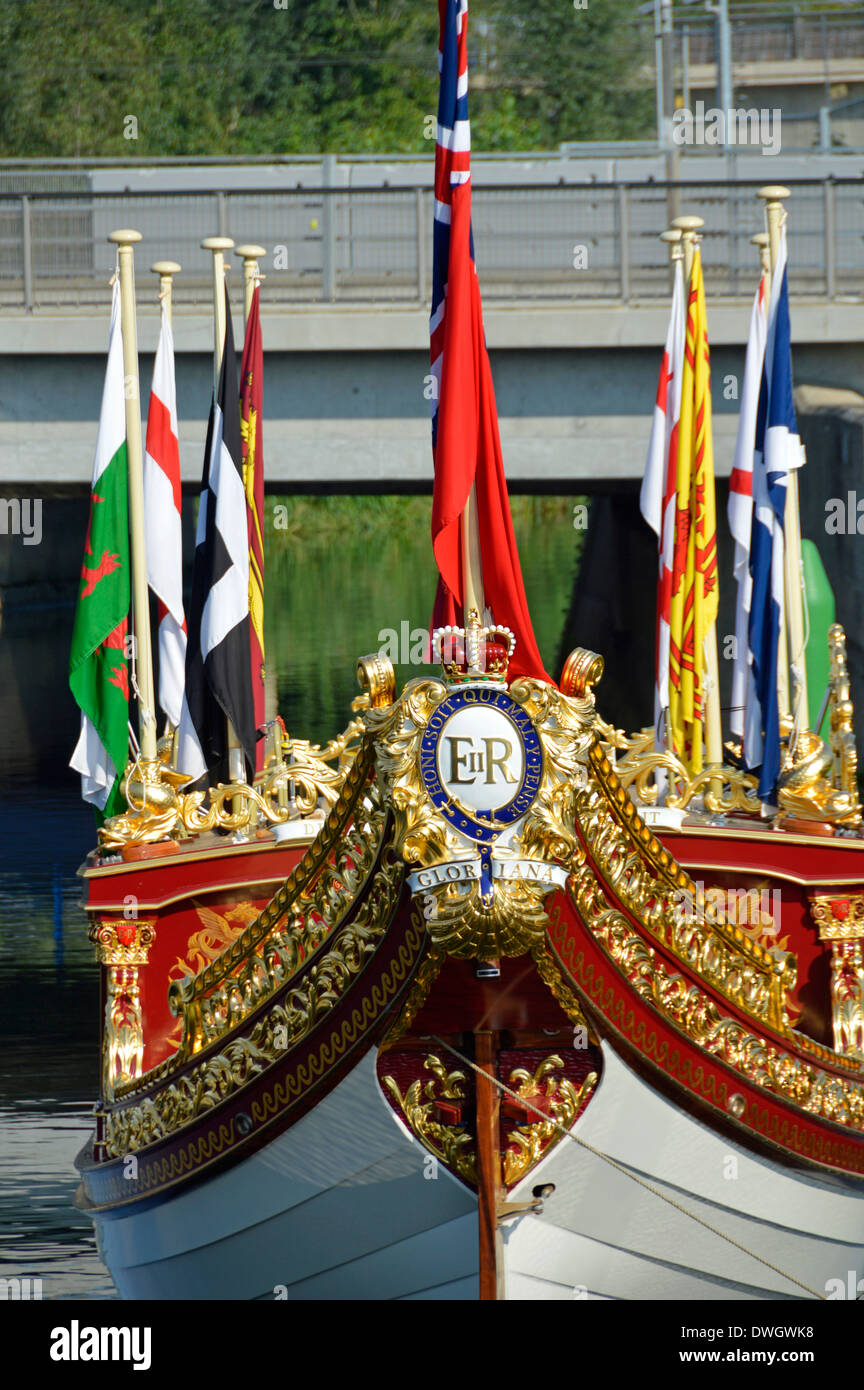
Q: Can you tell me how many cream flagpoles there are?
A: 9